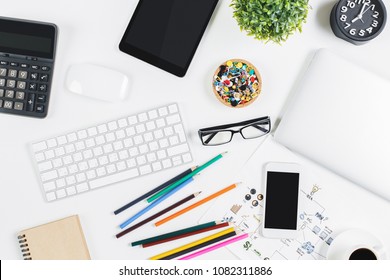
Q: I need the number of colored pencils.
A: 10